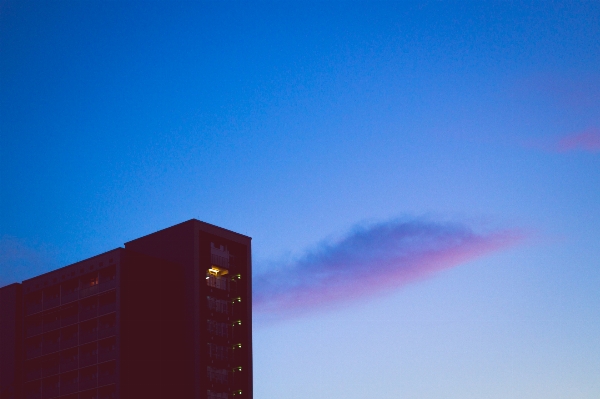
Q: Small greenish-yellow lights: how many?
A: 6